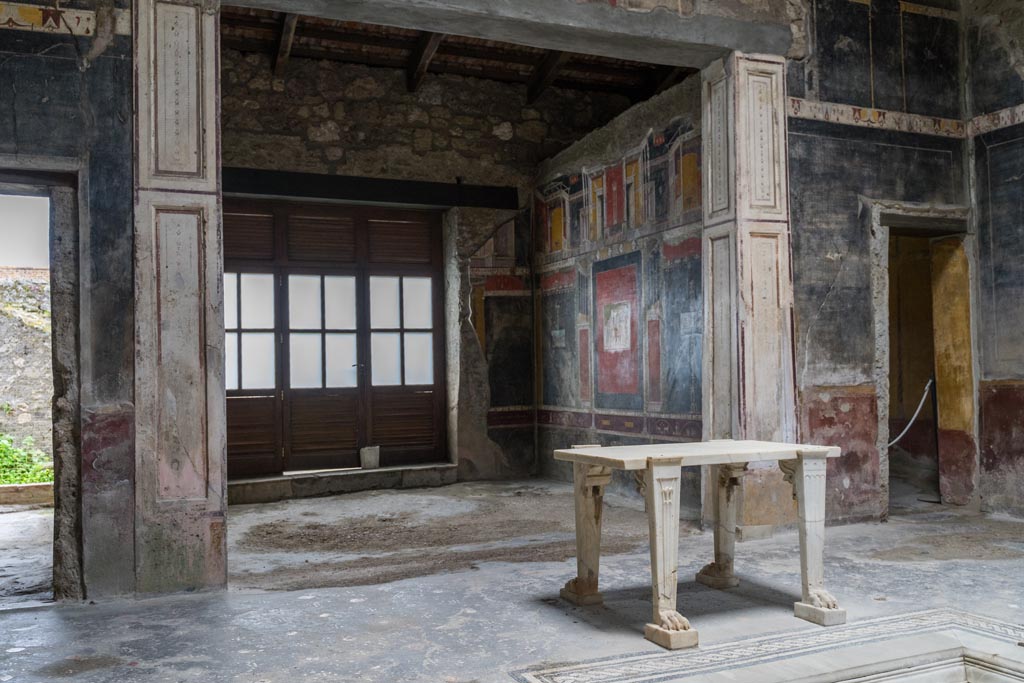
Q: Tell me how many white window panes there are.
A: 12